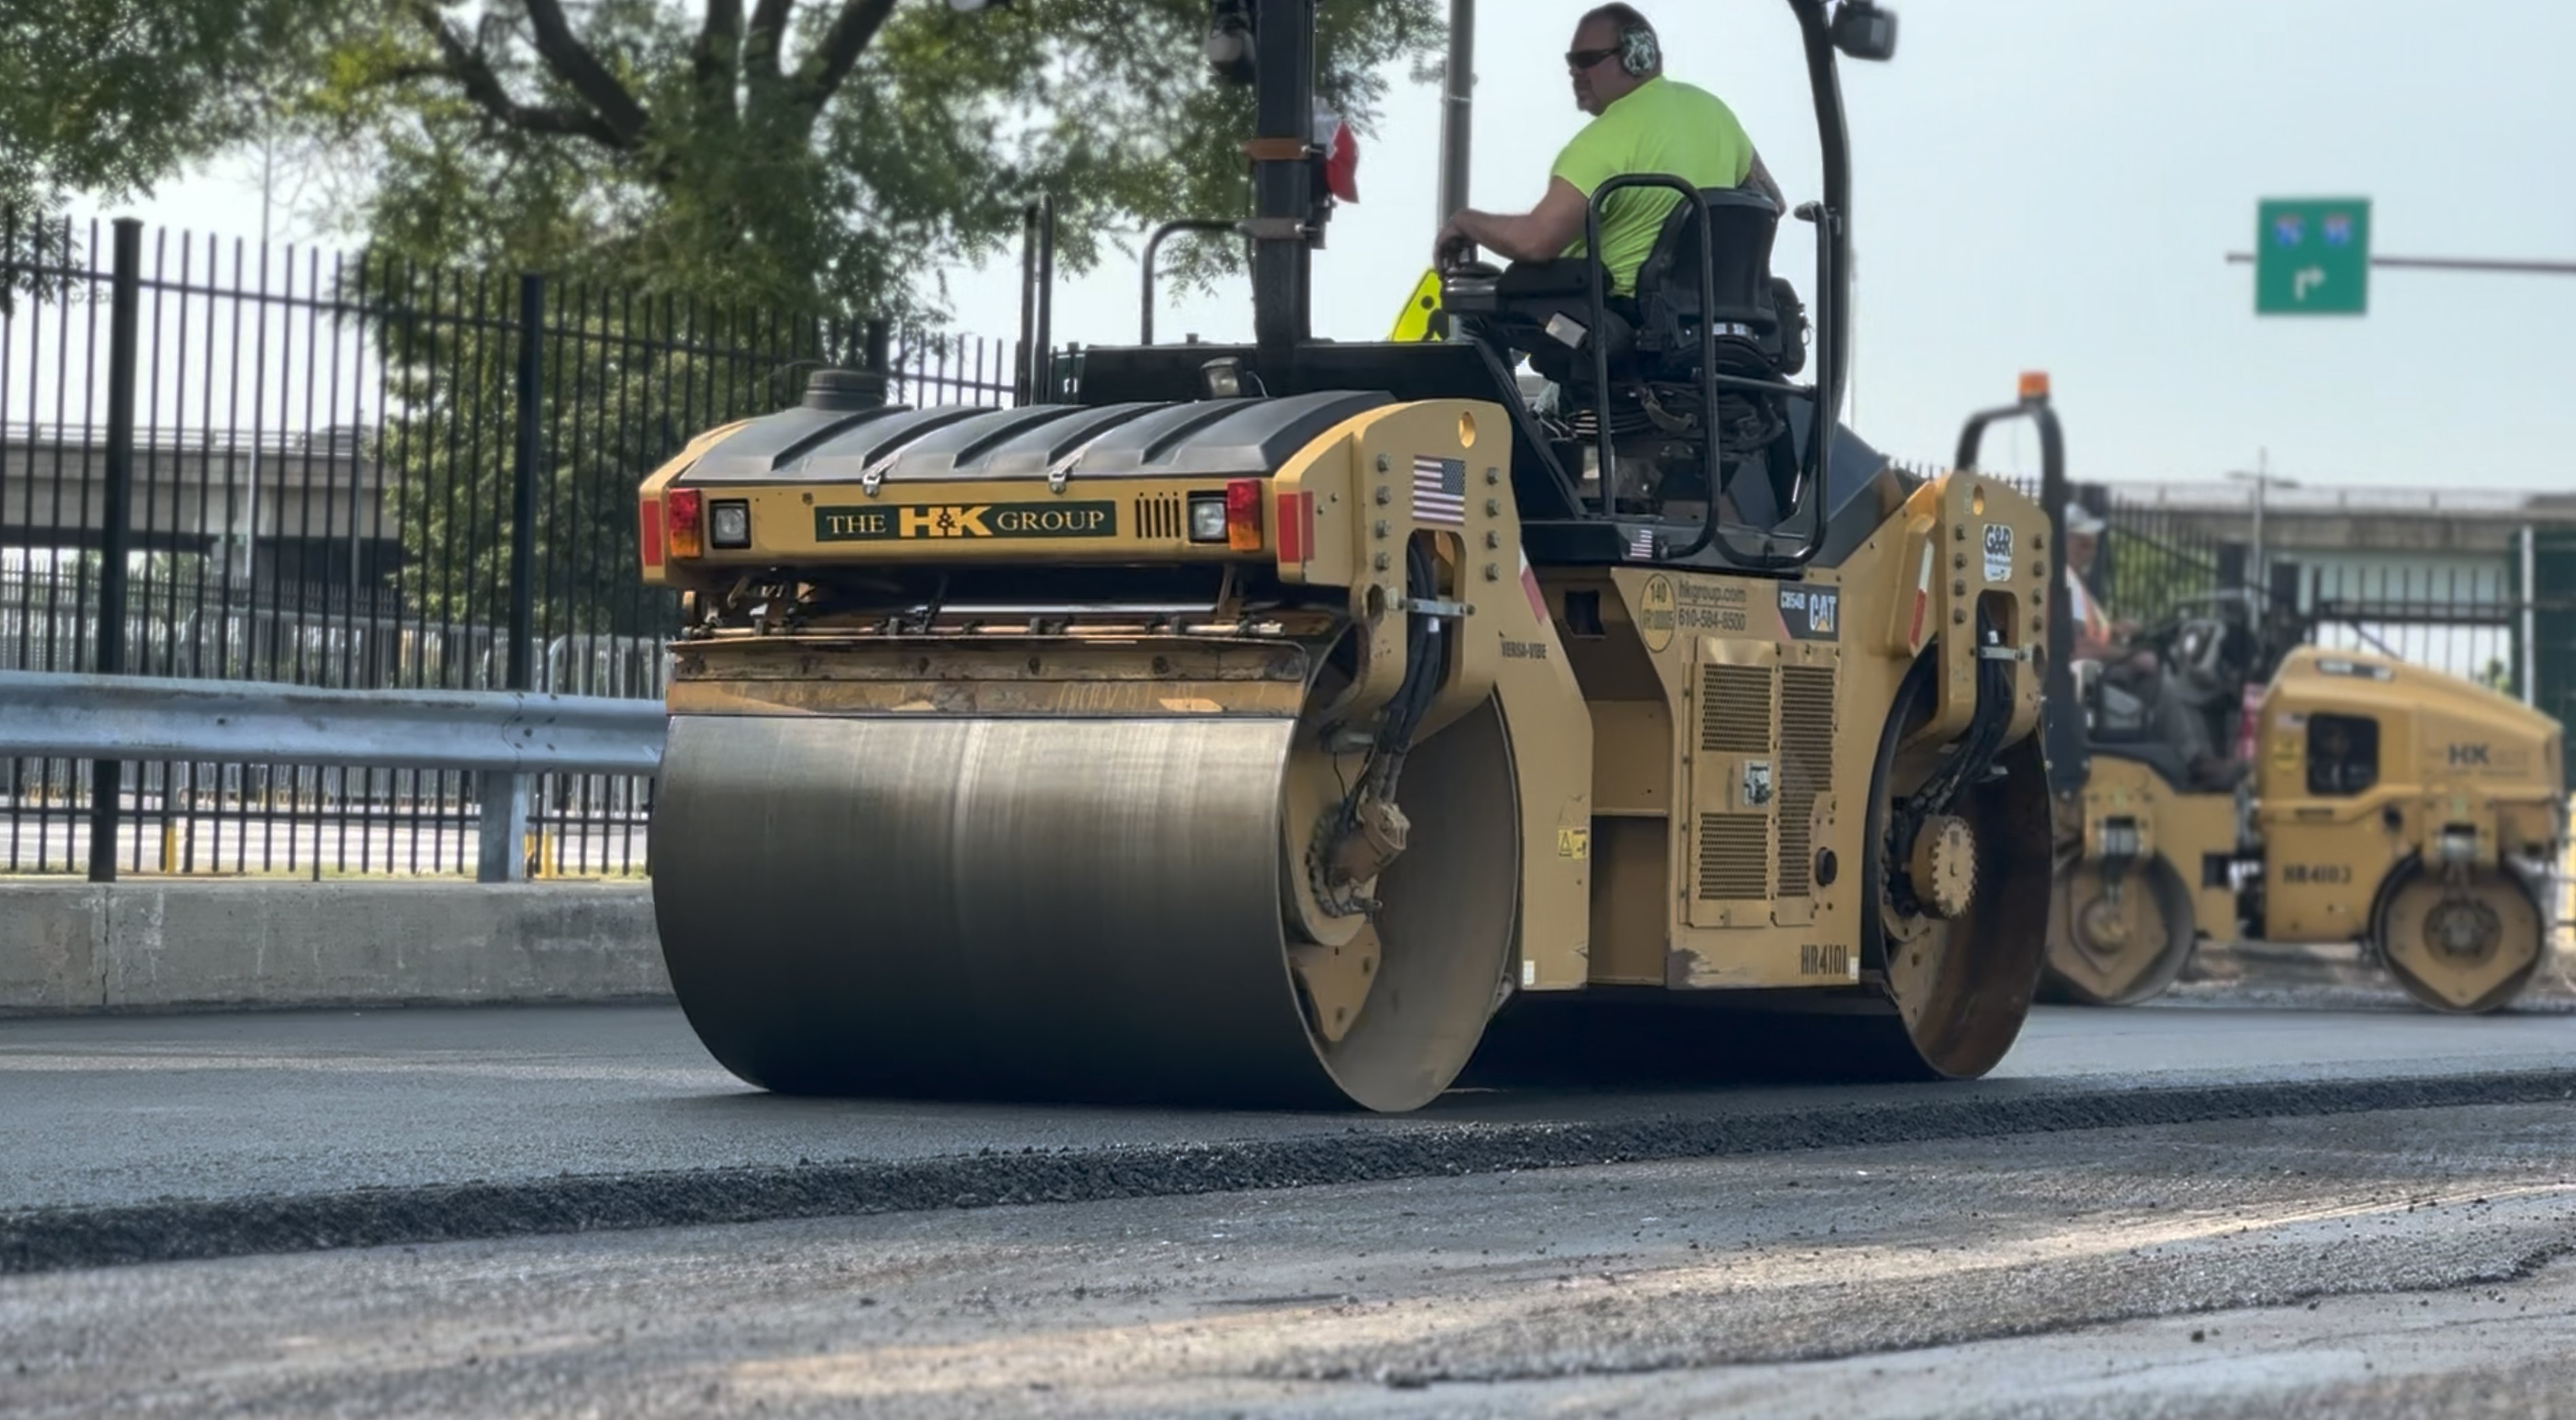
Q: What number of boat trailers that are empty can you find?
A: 0